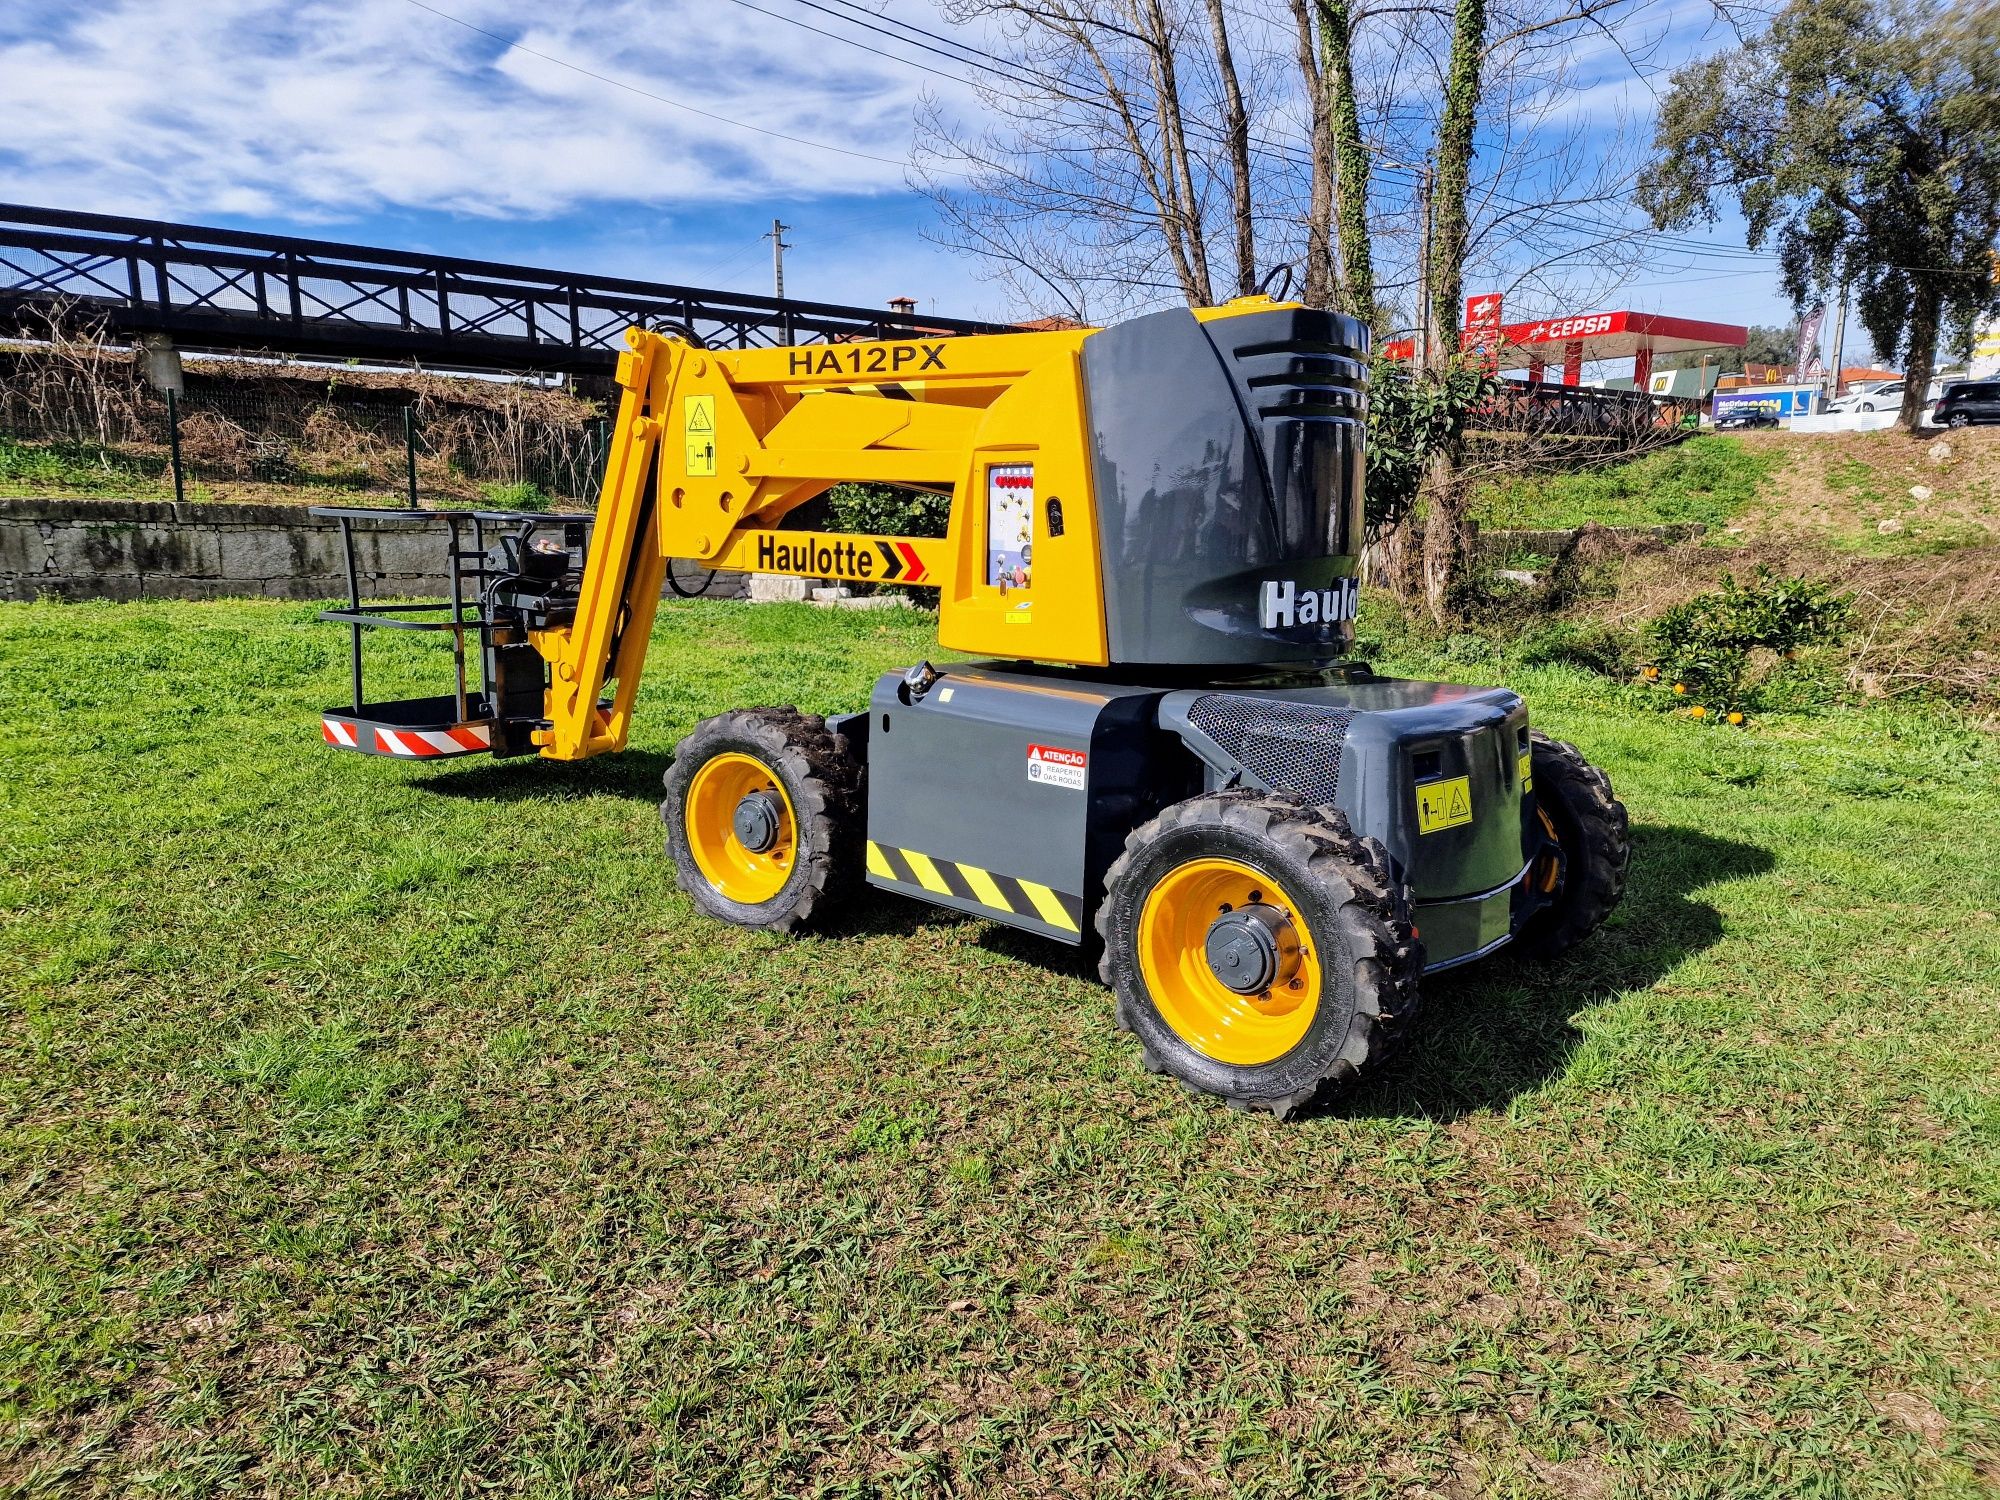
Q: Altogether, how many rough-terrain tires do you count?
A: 3